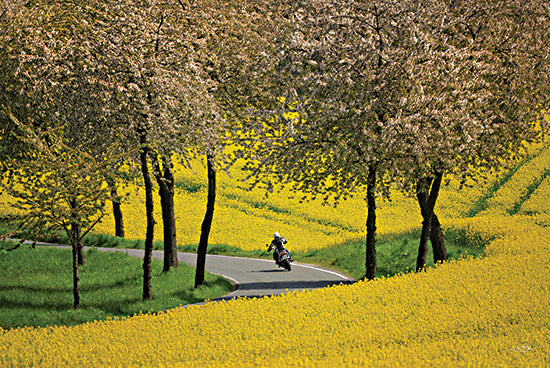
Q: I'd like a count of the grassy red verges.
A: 0